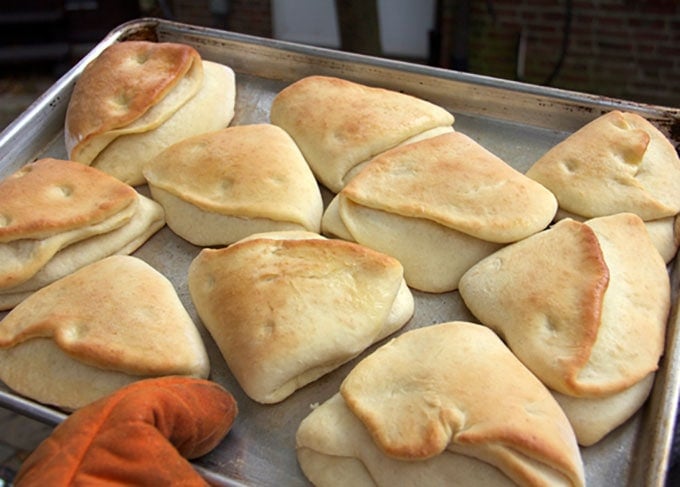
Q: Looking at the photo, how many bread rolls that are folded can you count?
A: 10